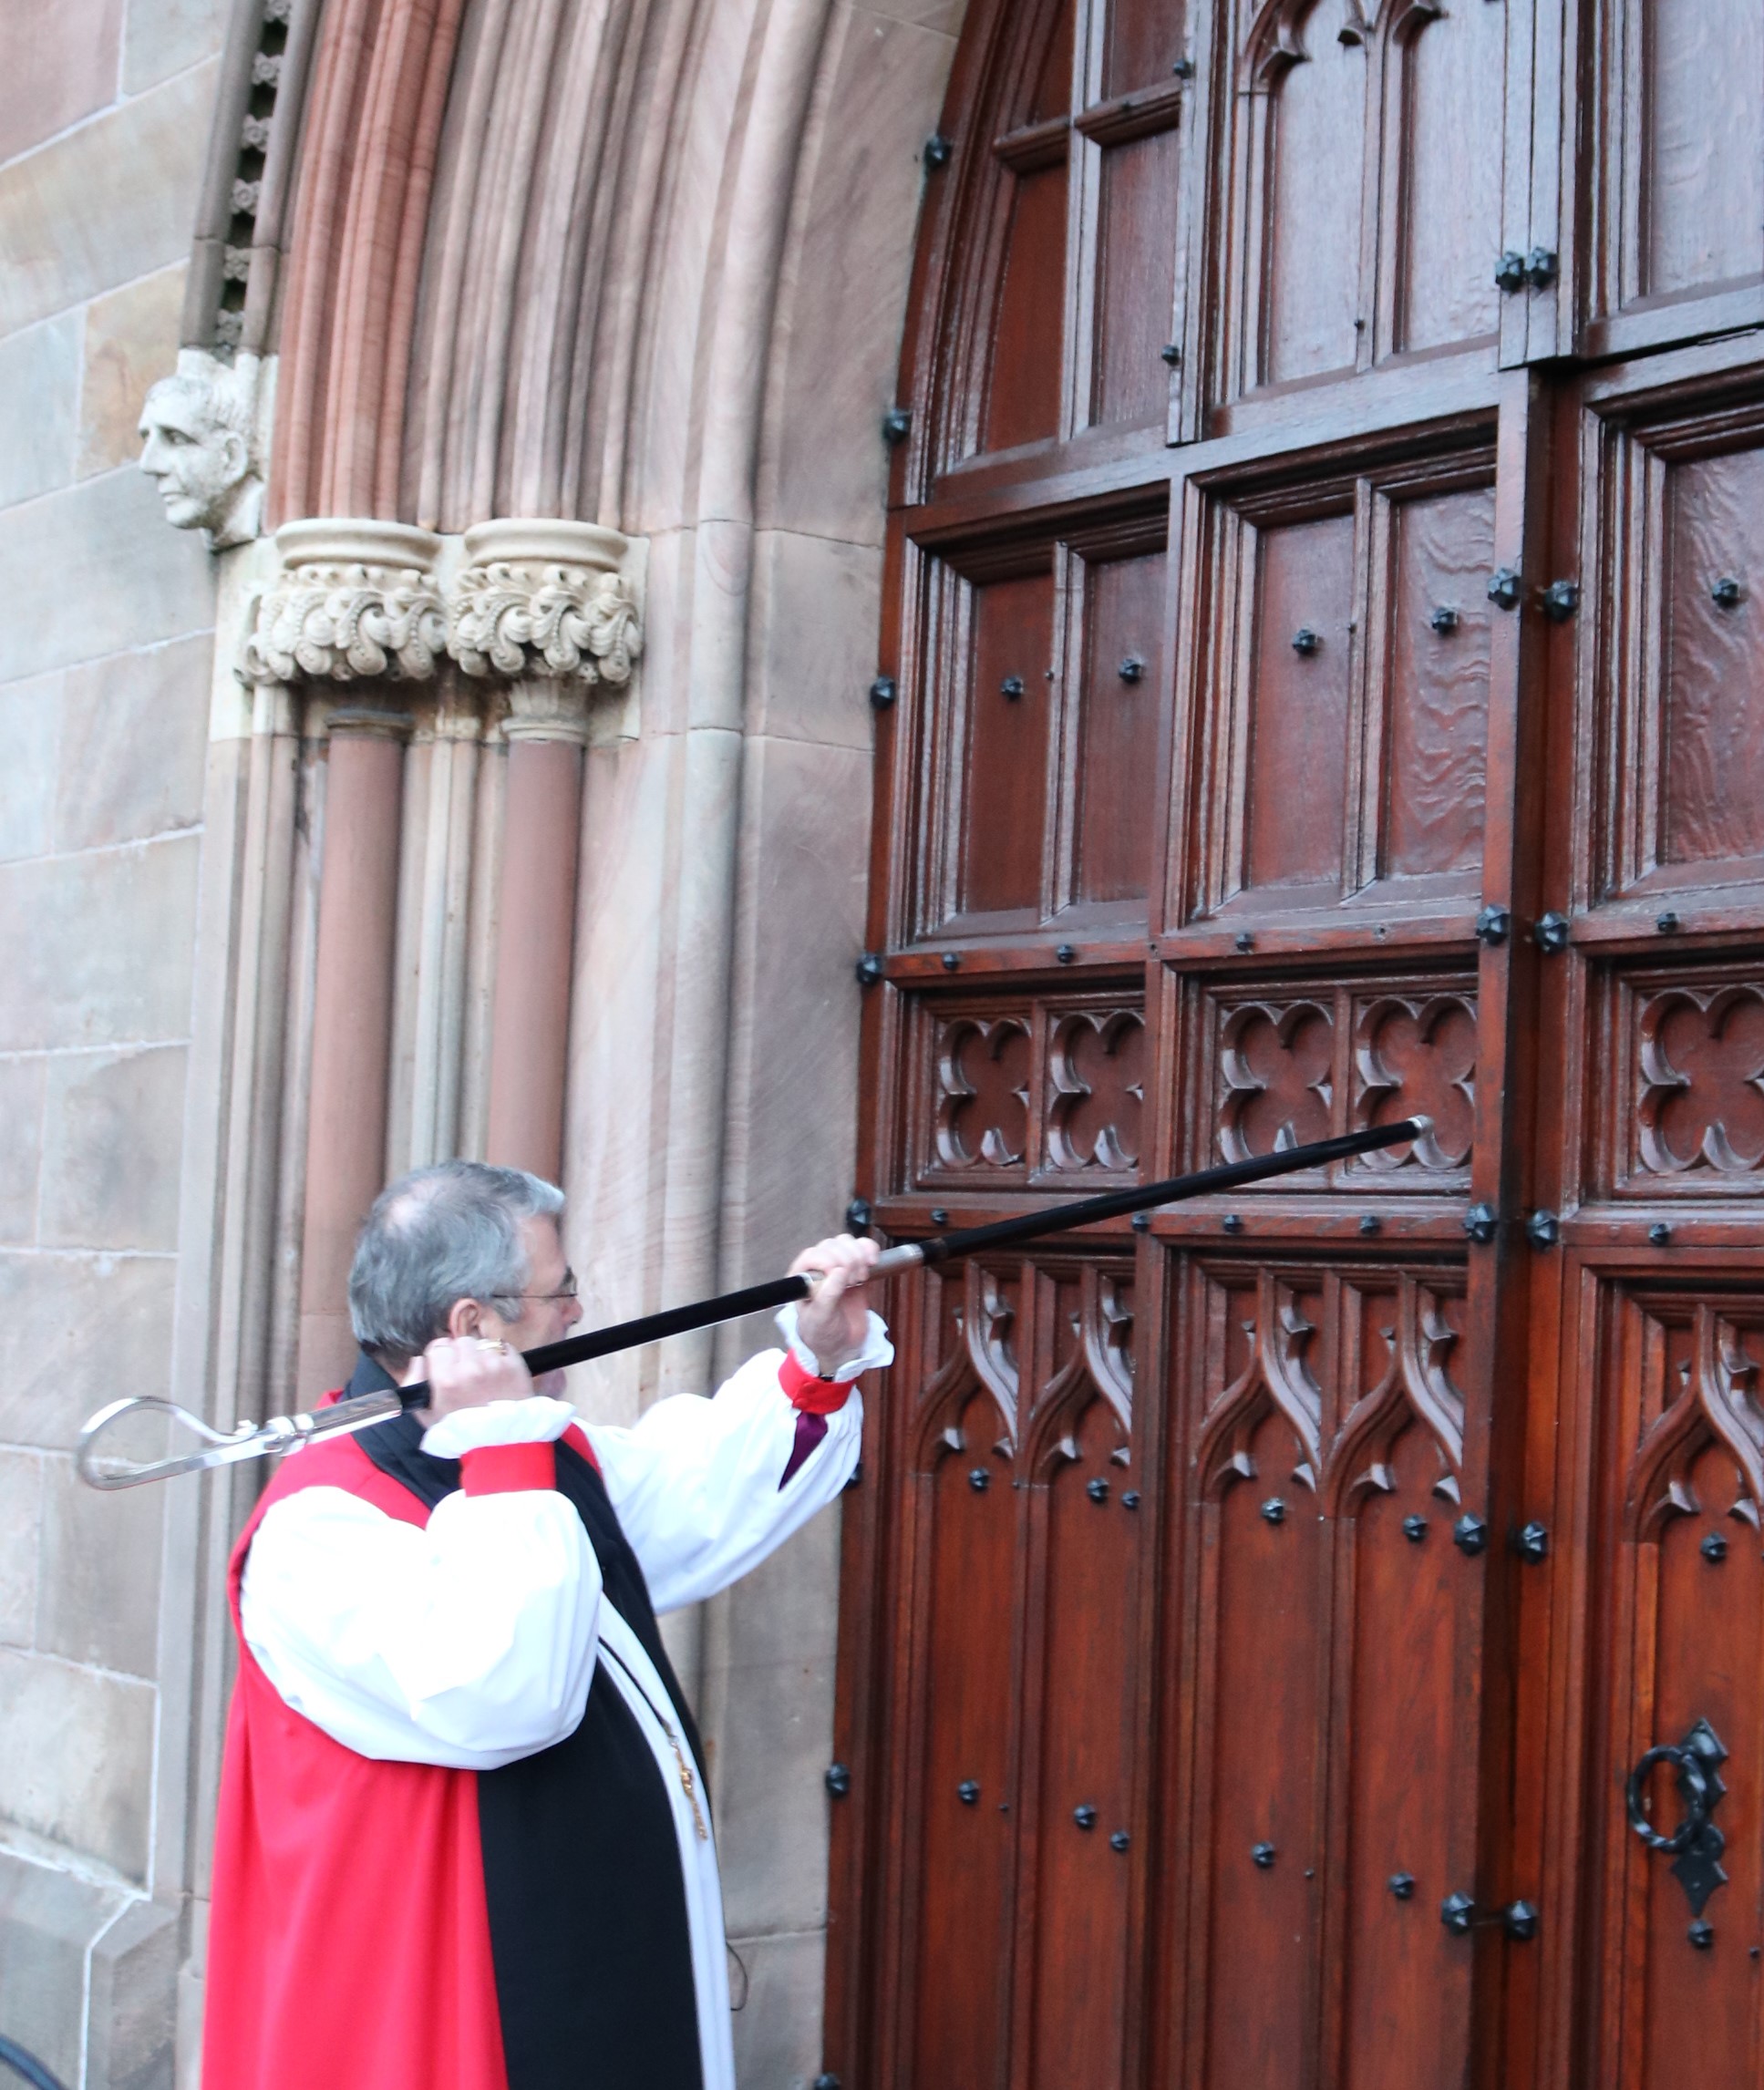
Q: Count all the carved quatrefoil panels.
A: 5